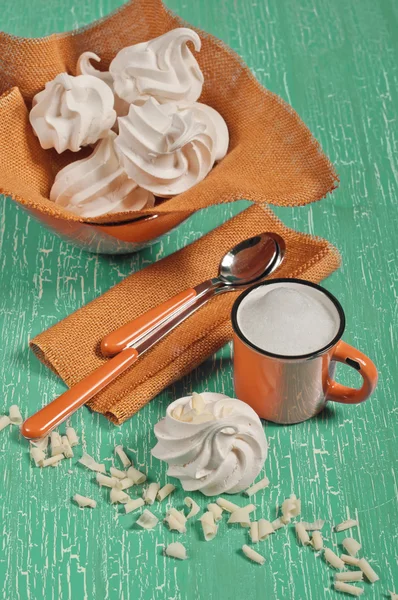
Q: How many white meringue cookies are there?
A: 7